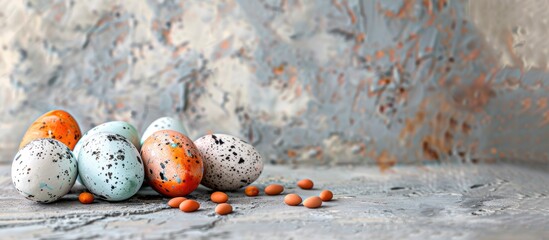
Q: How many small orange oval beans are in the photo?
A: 11